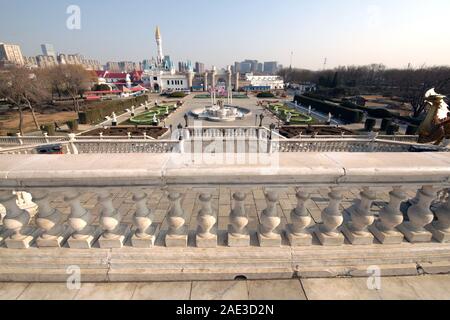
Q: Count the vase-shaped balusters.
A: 15